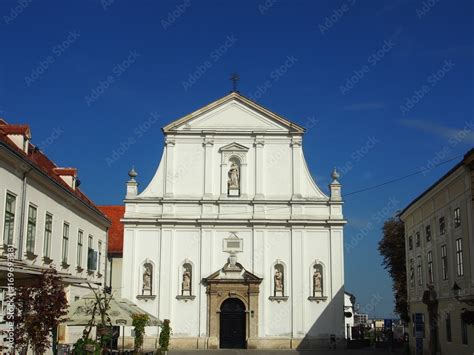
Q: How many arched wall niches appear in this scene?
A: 5